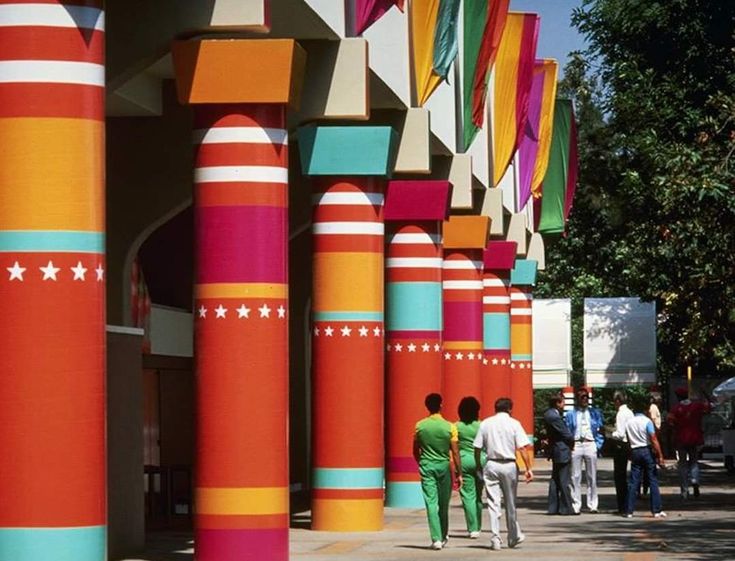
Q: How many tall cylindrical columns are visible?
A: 7